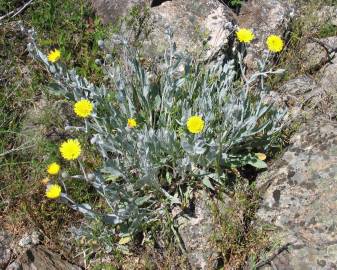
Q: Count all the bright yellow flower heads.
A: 9